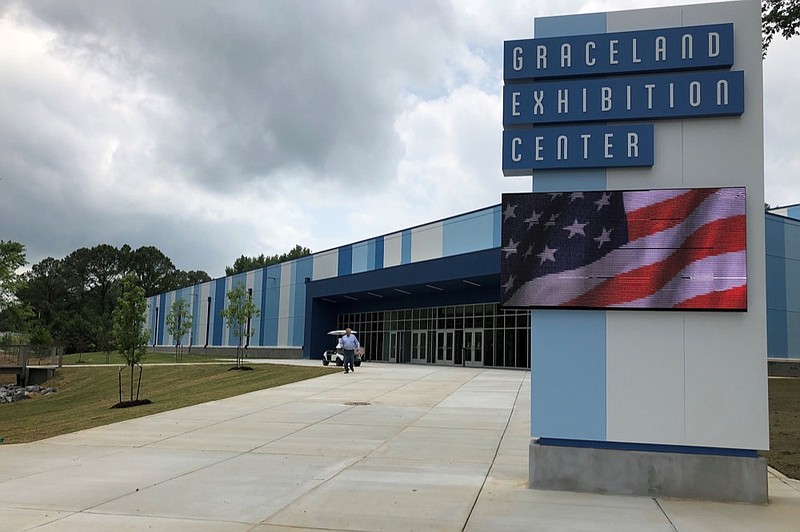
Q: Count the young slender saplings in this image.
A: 3